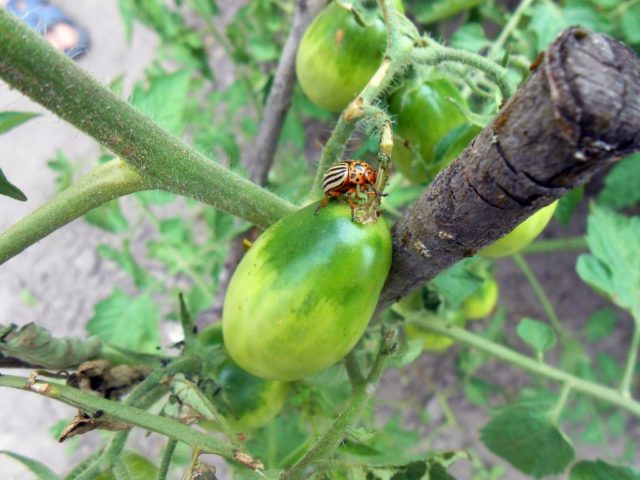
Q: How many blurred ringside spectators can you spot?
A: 0